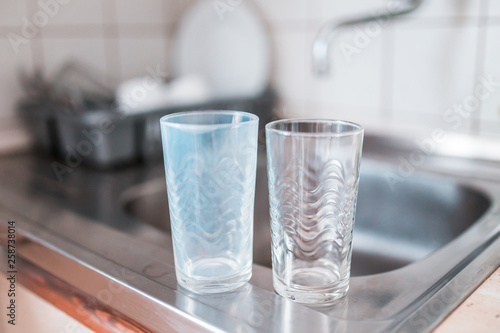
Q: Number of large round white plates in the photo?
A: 1